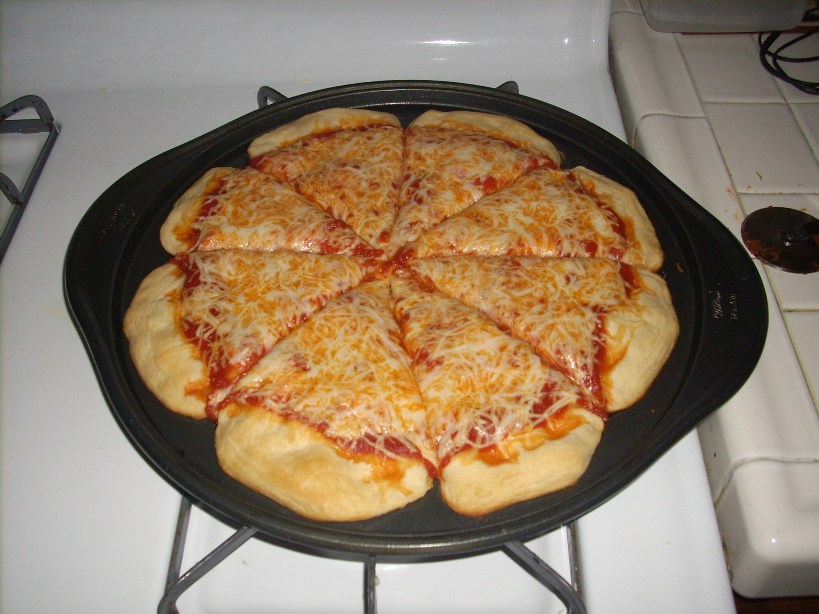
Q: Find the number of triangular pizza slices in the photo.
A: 8